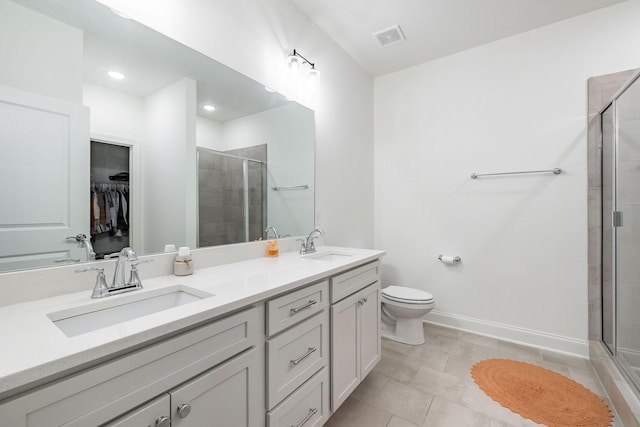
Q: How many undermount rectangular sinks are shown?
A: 2